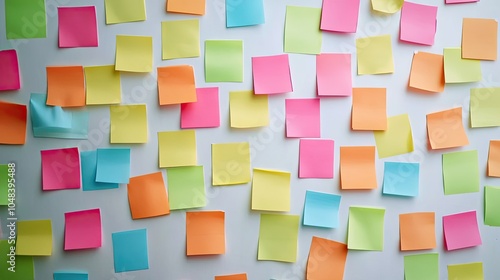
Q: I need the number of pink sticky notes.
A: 13